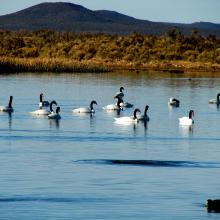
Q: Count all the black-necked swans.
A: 13